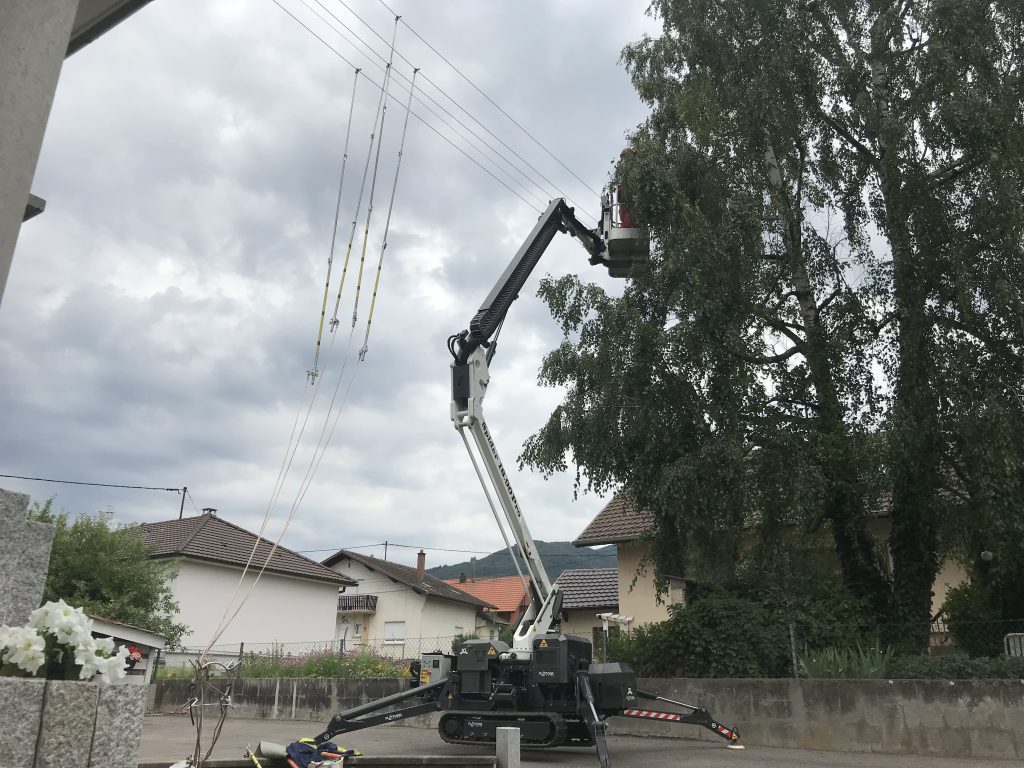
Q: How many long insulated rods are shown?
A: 4